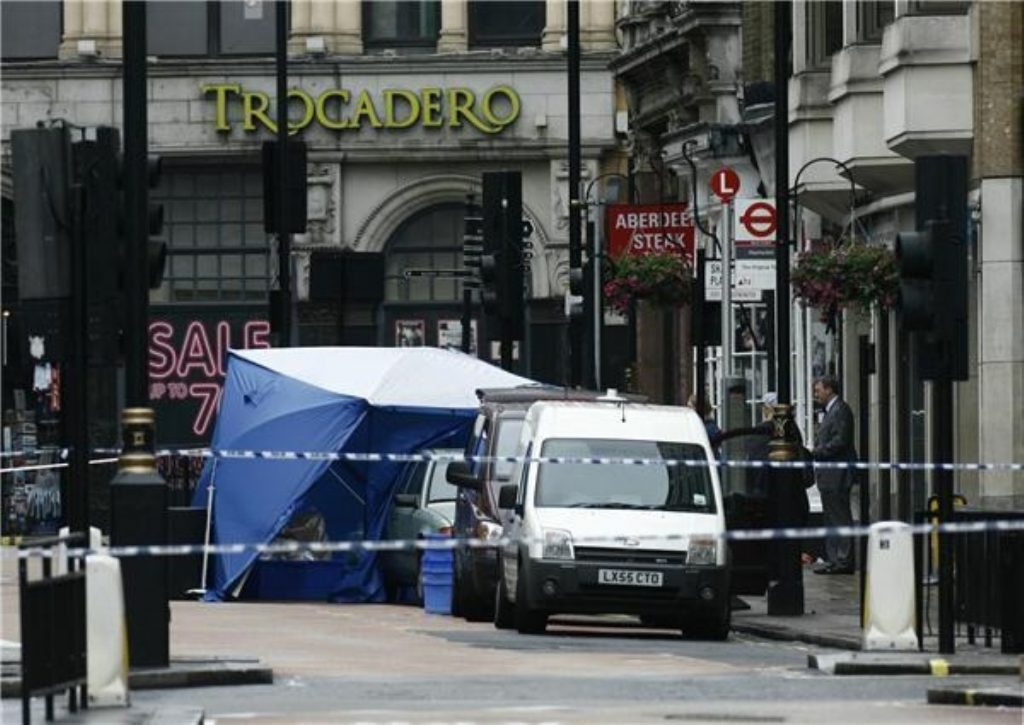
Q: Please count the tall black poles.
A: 4